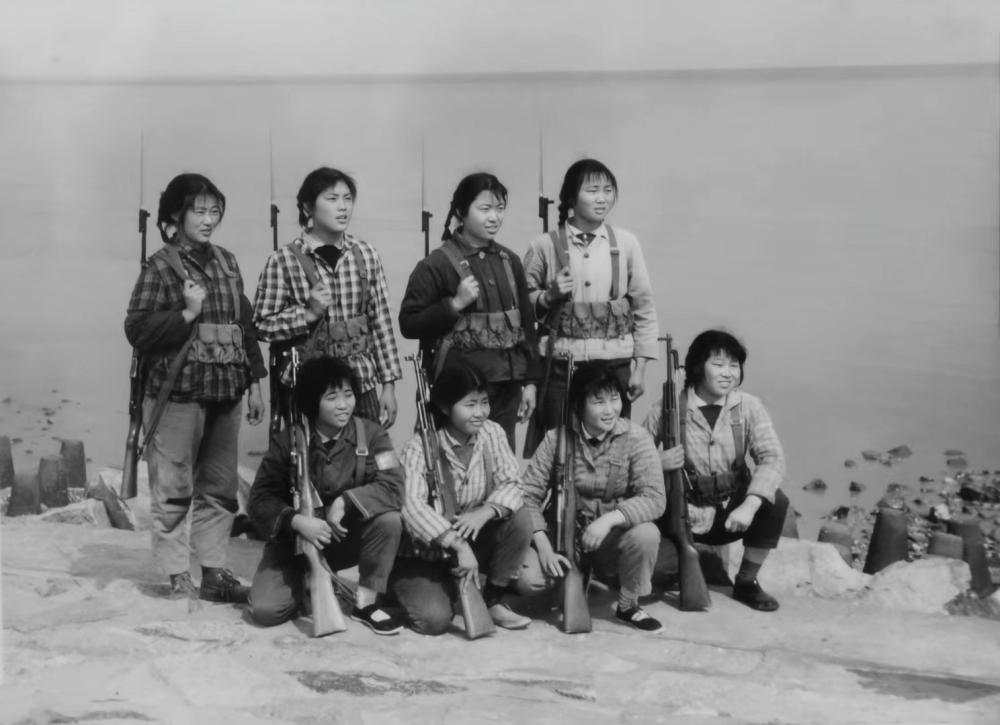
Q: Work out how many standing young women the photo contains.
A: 4